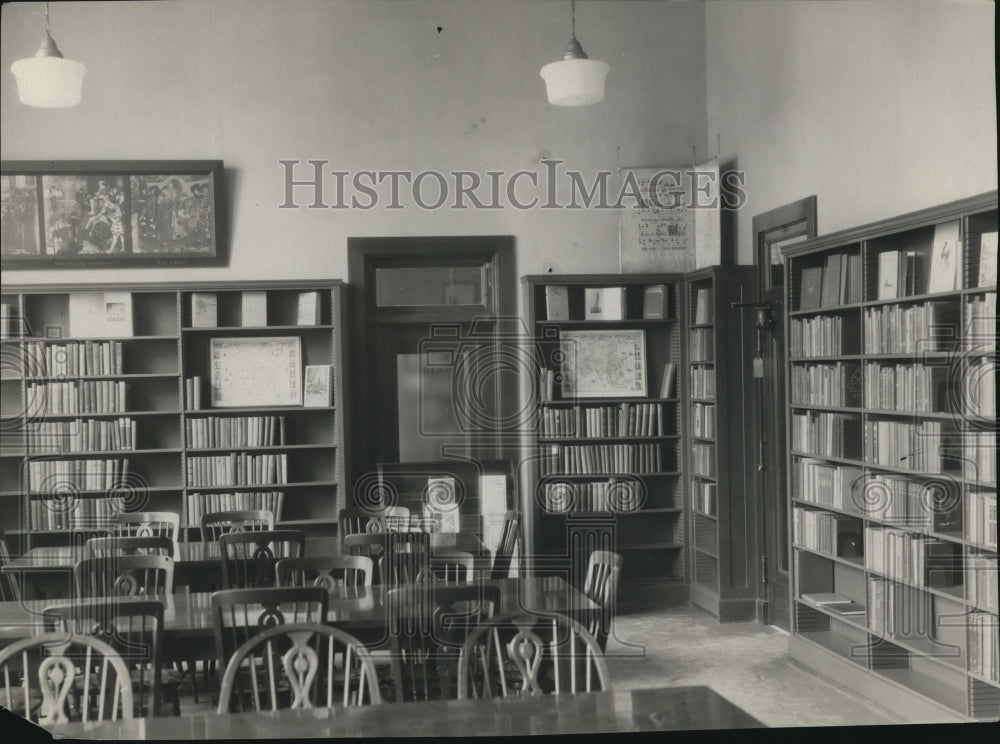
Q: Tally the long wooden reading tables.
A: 3